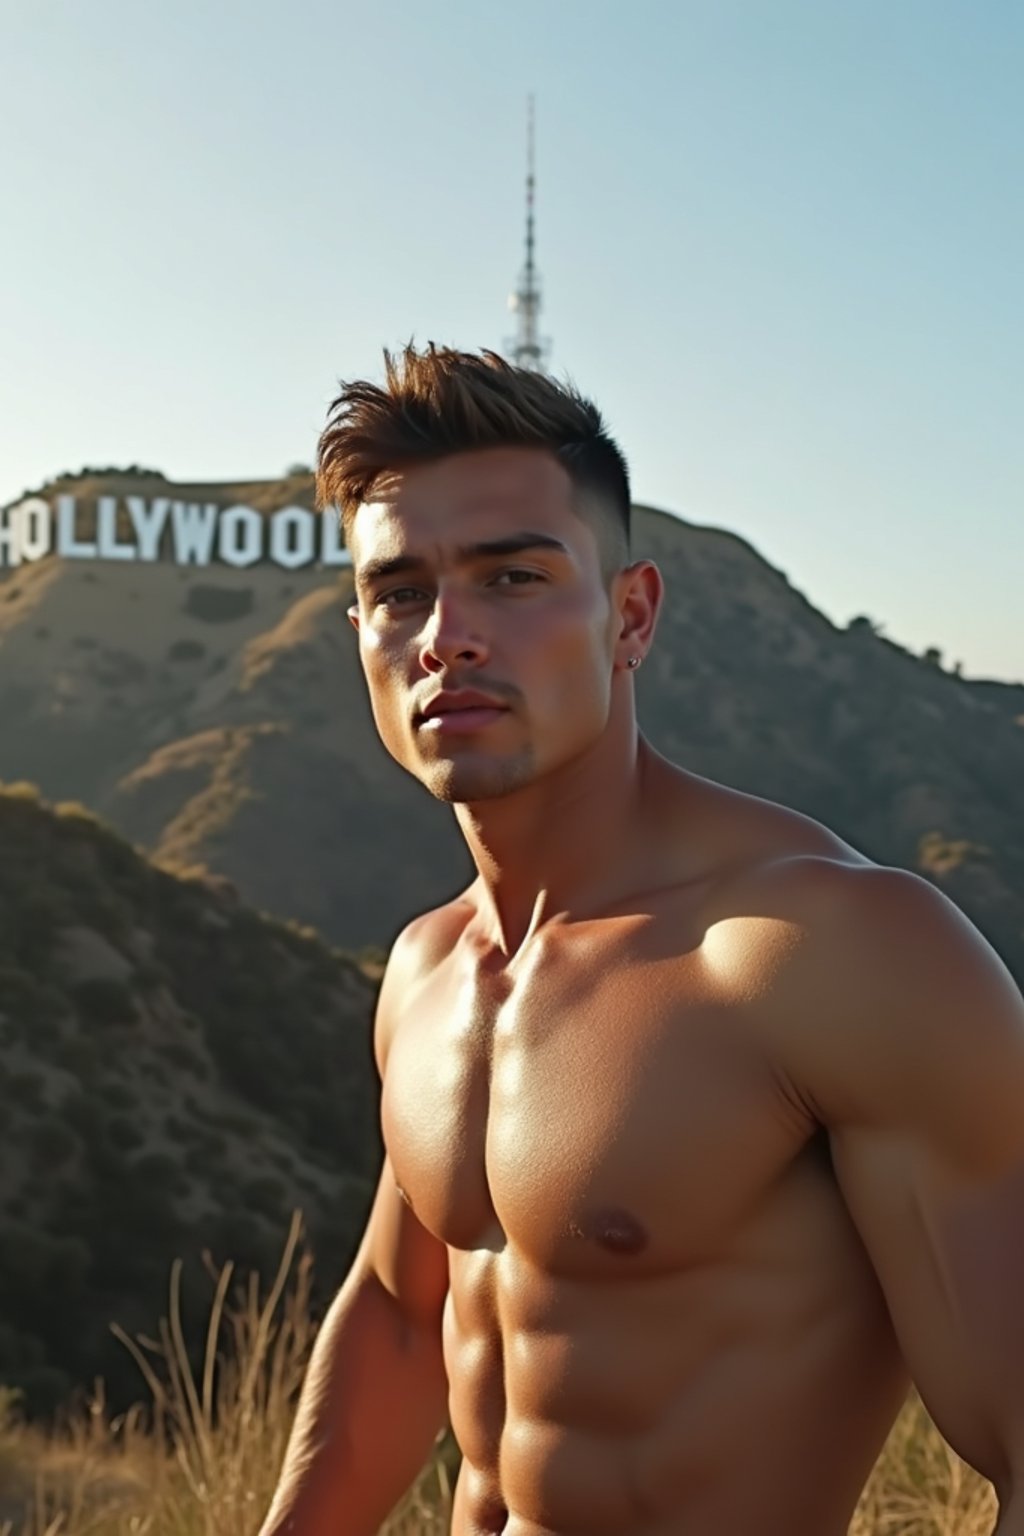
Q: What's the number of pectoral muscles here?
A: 2